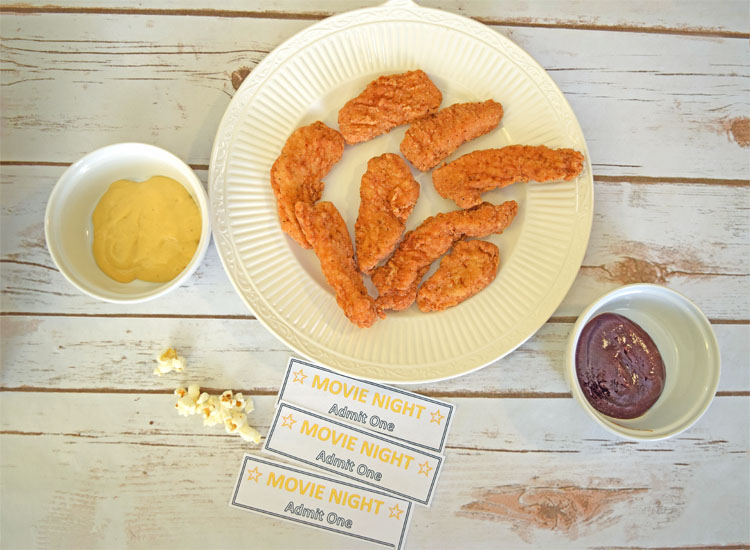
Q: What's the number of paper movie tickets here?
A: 3